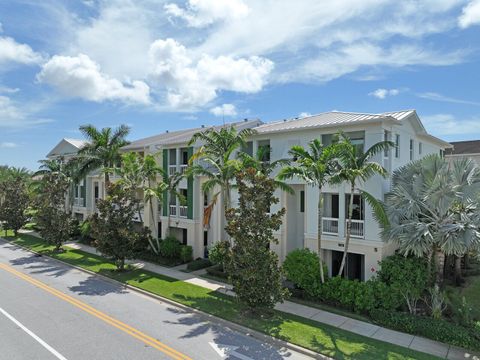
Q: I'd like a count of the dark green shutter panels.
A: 2